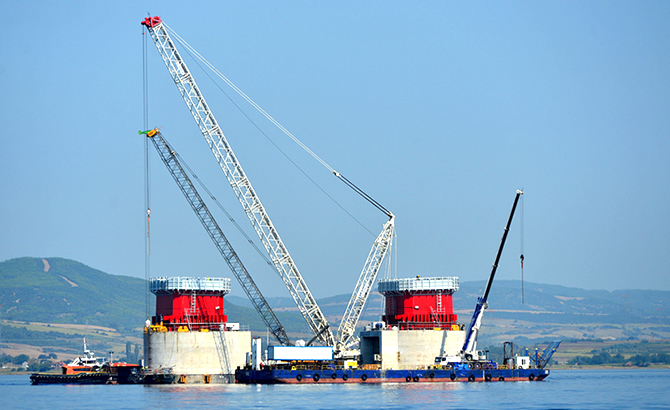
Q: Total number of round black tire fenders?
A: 13